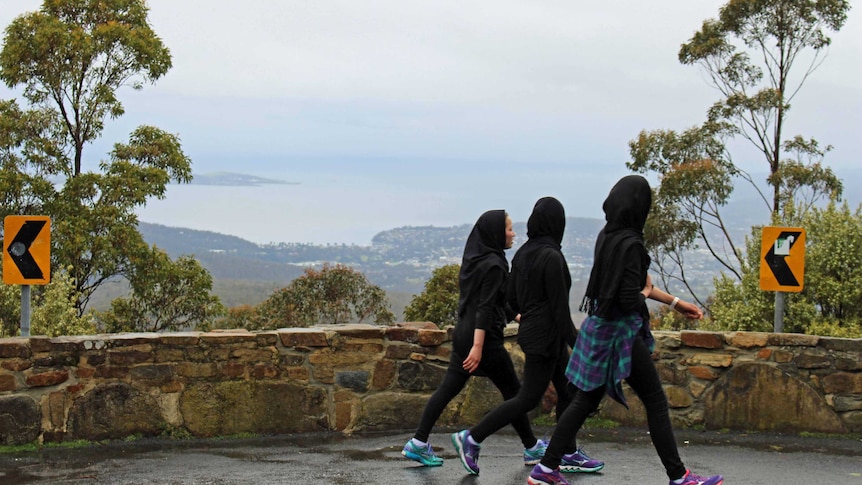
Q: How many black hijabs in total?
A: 3